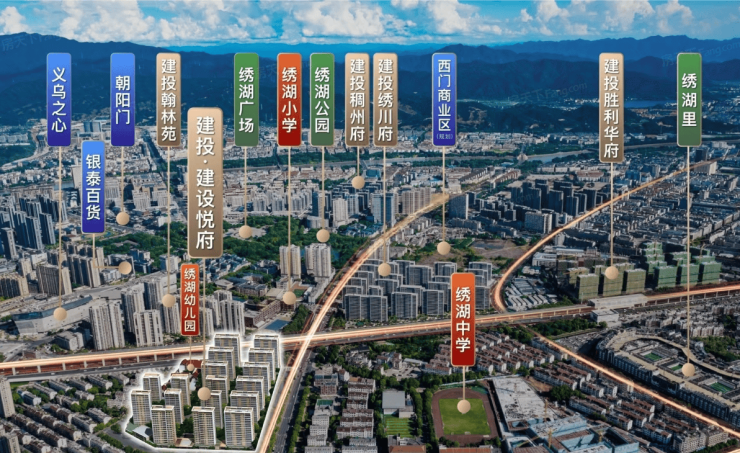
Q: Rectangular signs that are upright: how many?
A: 15